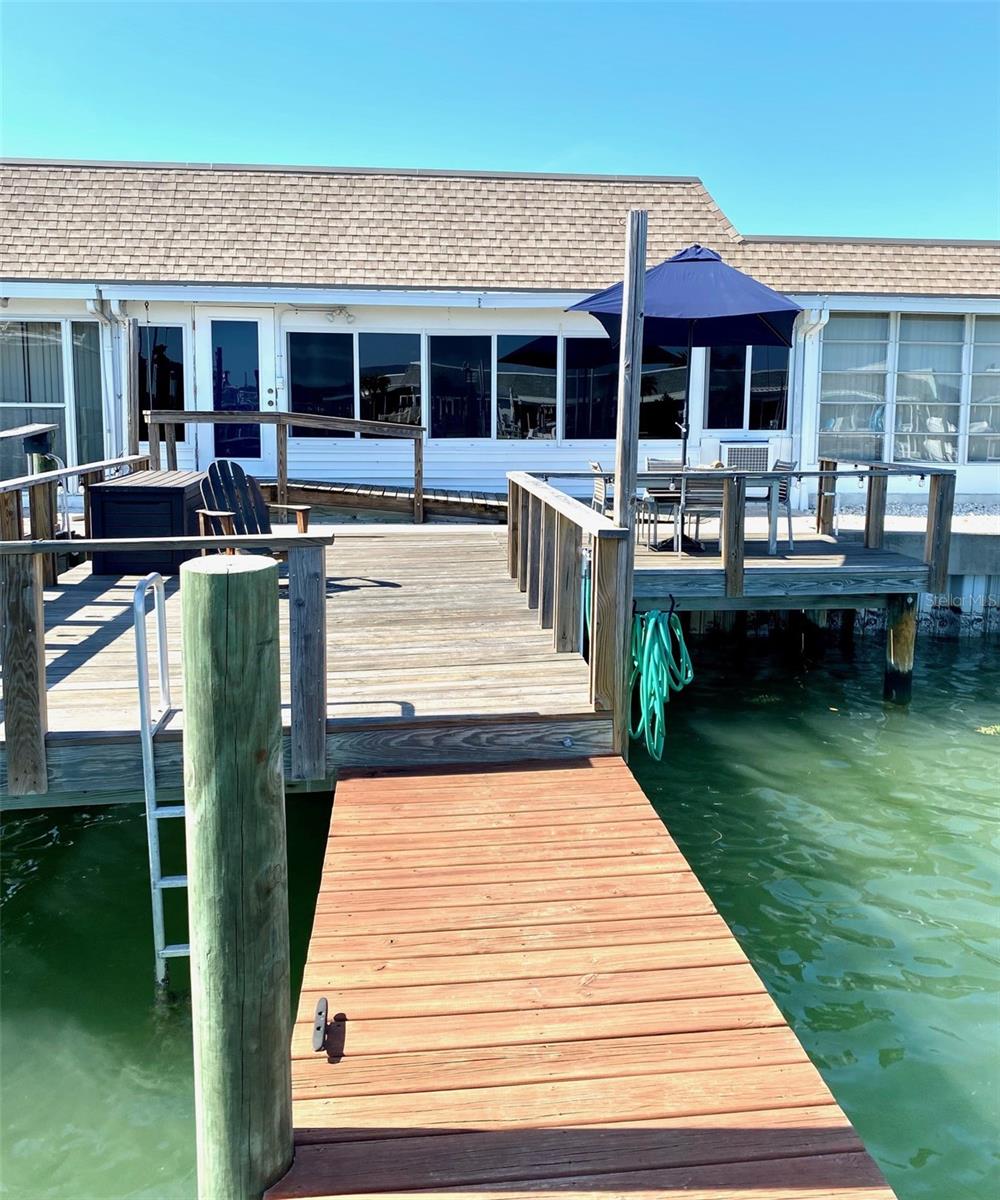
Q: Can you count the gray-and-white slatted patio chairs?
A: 4